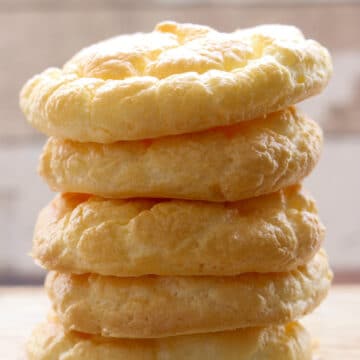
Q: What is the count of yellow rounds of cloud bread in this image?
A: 5